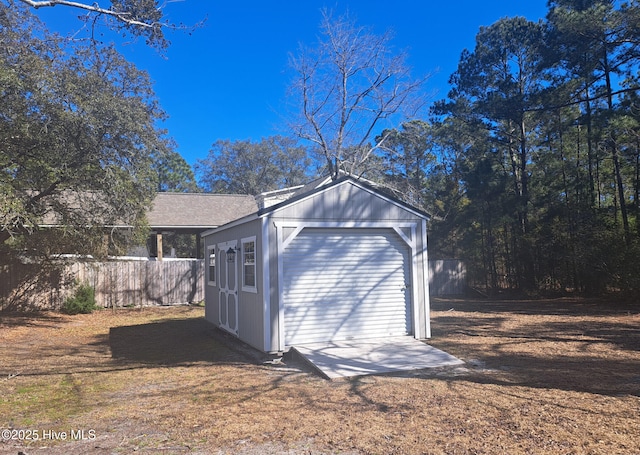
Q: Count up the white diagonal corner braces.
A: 2